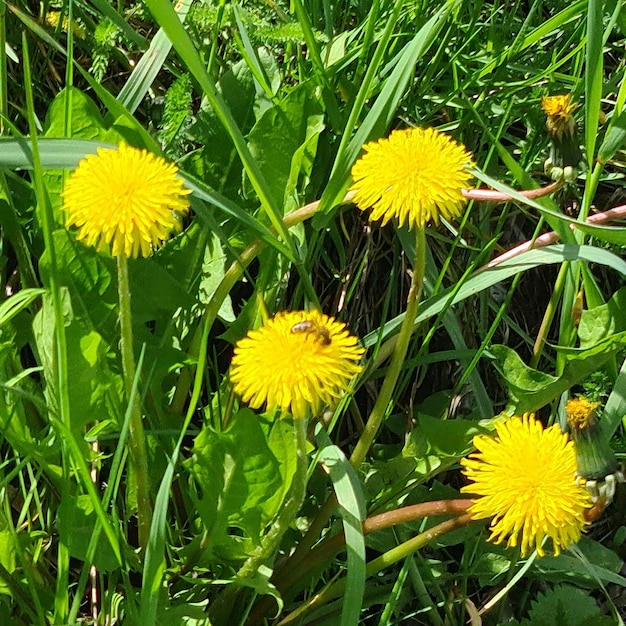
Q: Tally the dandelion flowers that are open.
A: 4